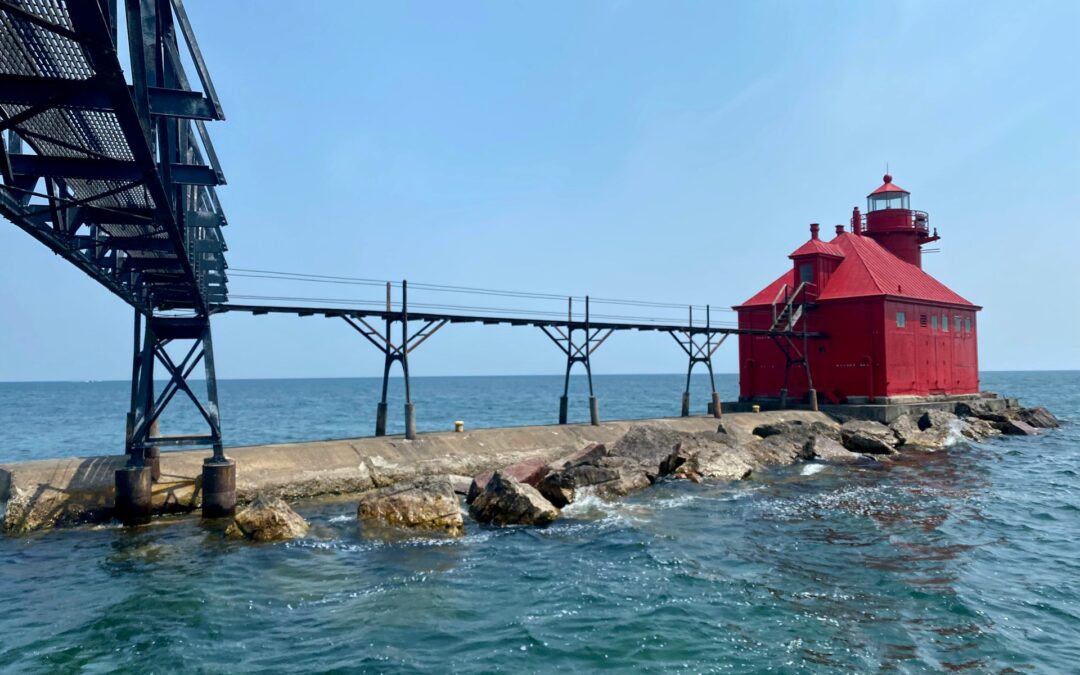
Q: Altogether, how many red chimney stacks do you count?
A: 3